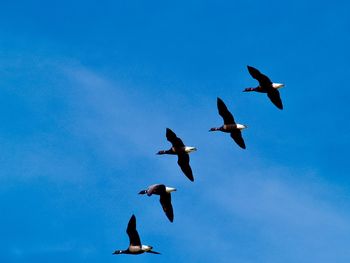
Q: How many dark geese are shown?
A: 5